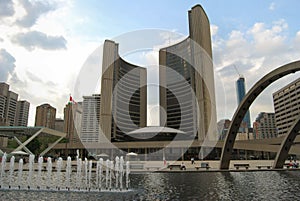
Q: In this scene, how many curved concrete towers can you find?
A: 2